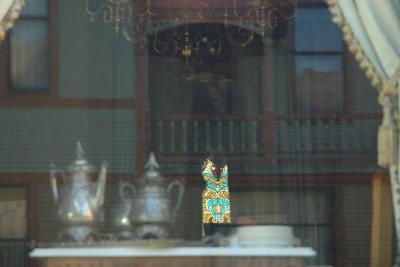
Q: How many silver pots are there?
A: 2